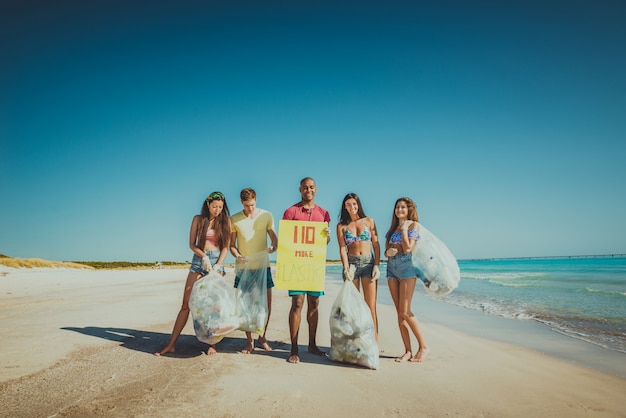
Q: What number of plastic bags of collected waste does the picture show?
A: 4